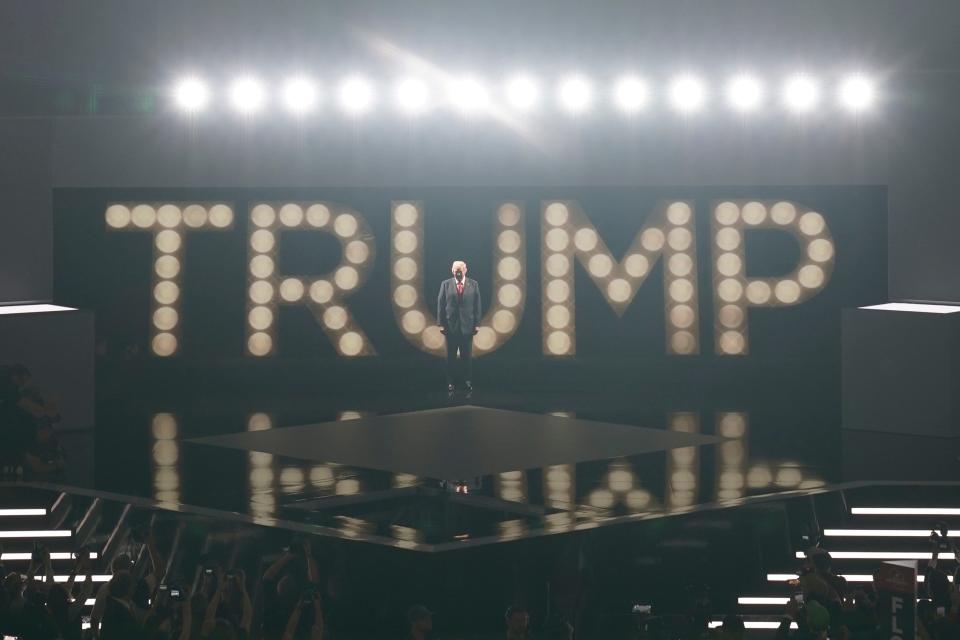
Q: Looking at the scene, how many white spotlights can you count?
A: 13